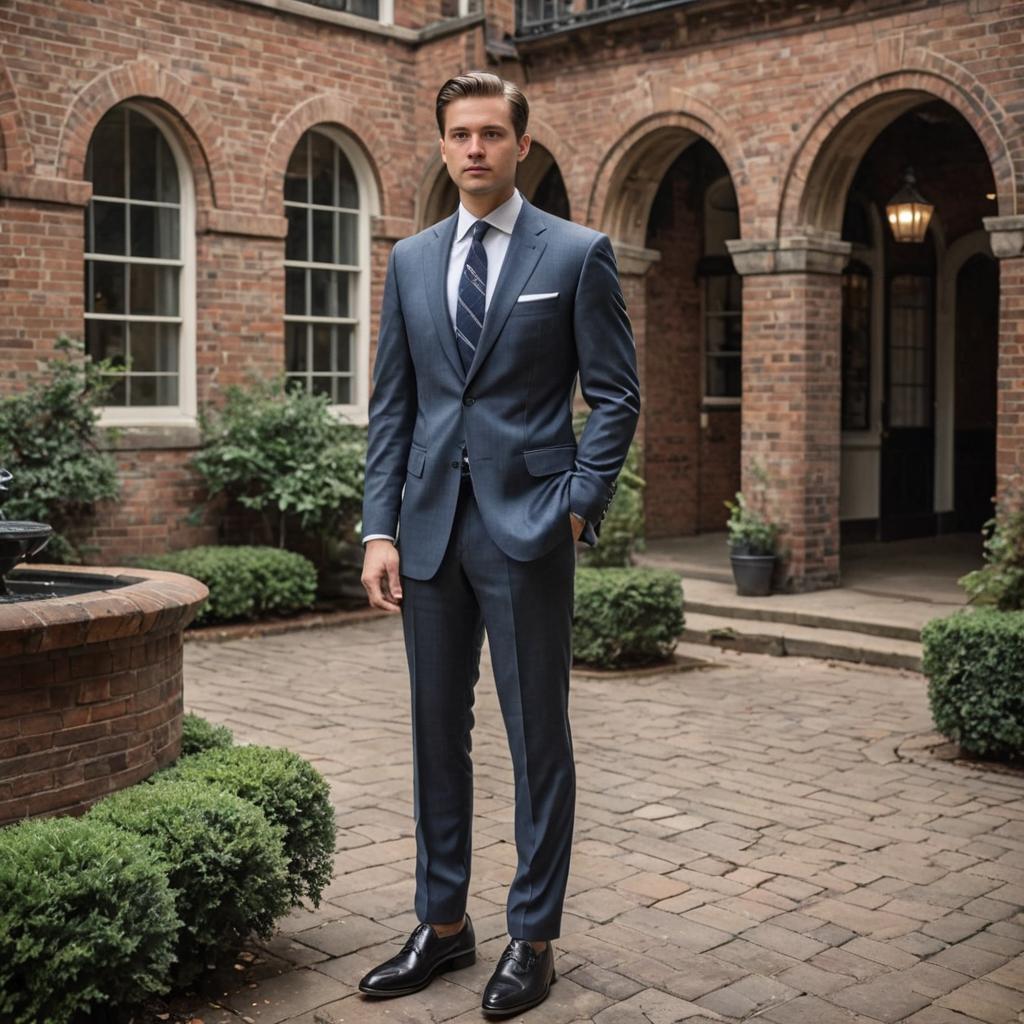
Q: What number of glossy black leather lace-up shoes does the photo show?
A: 2